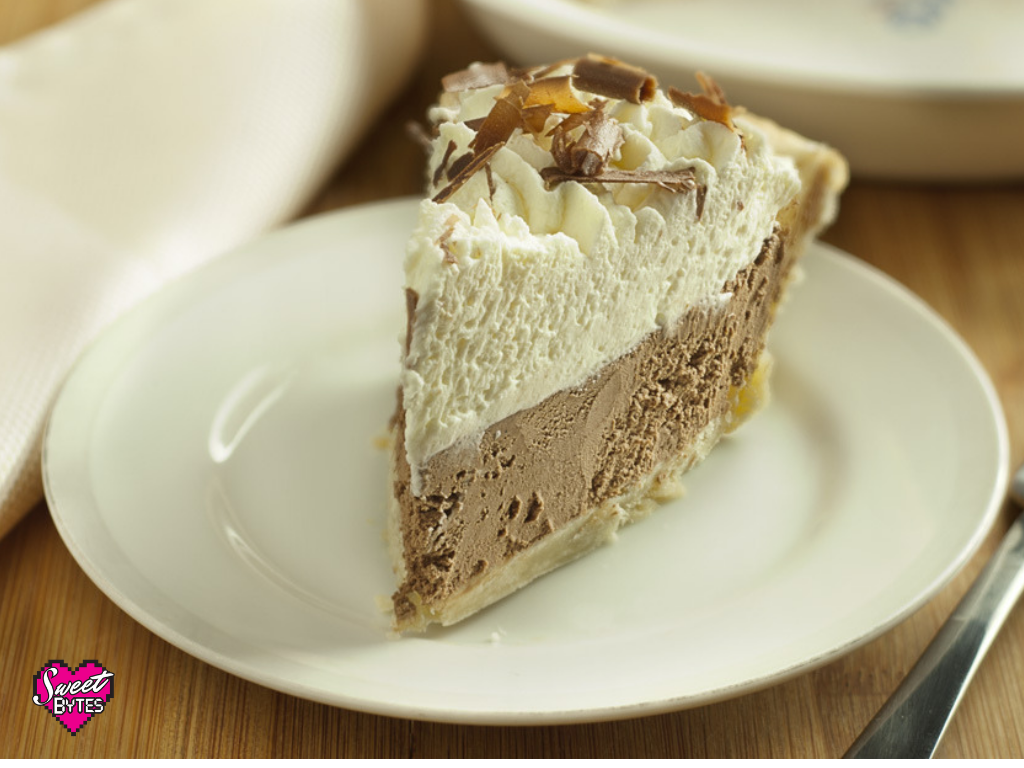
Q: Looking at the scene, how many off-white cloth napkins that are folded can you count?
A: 1